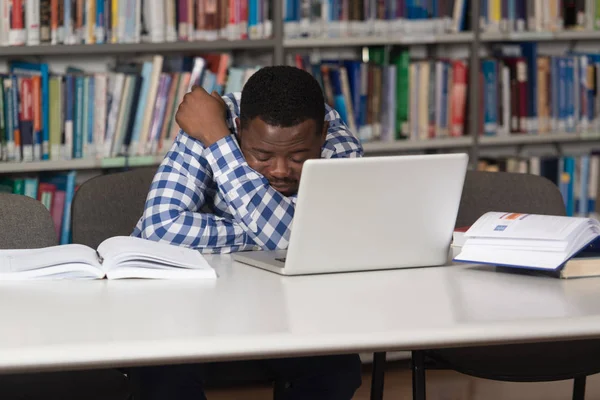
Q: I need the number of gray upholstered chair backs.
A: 3